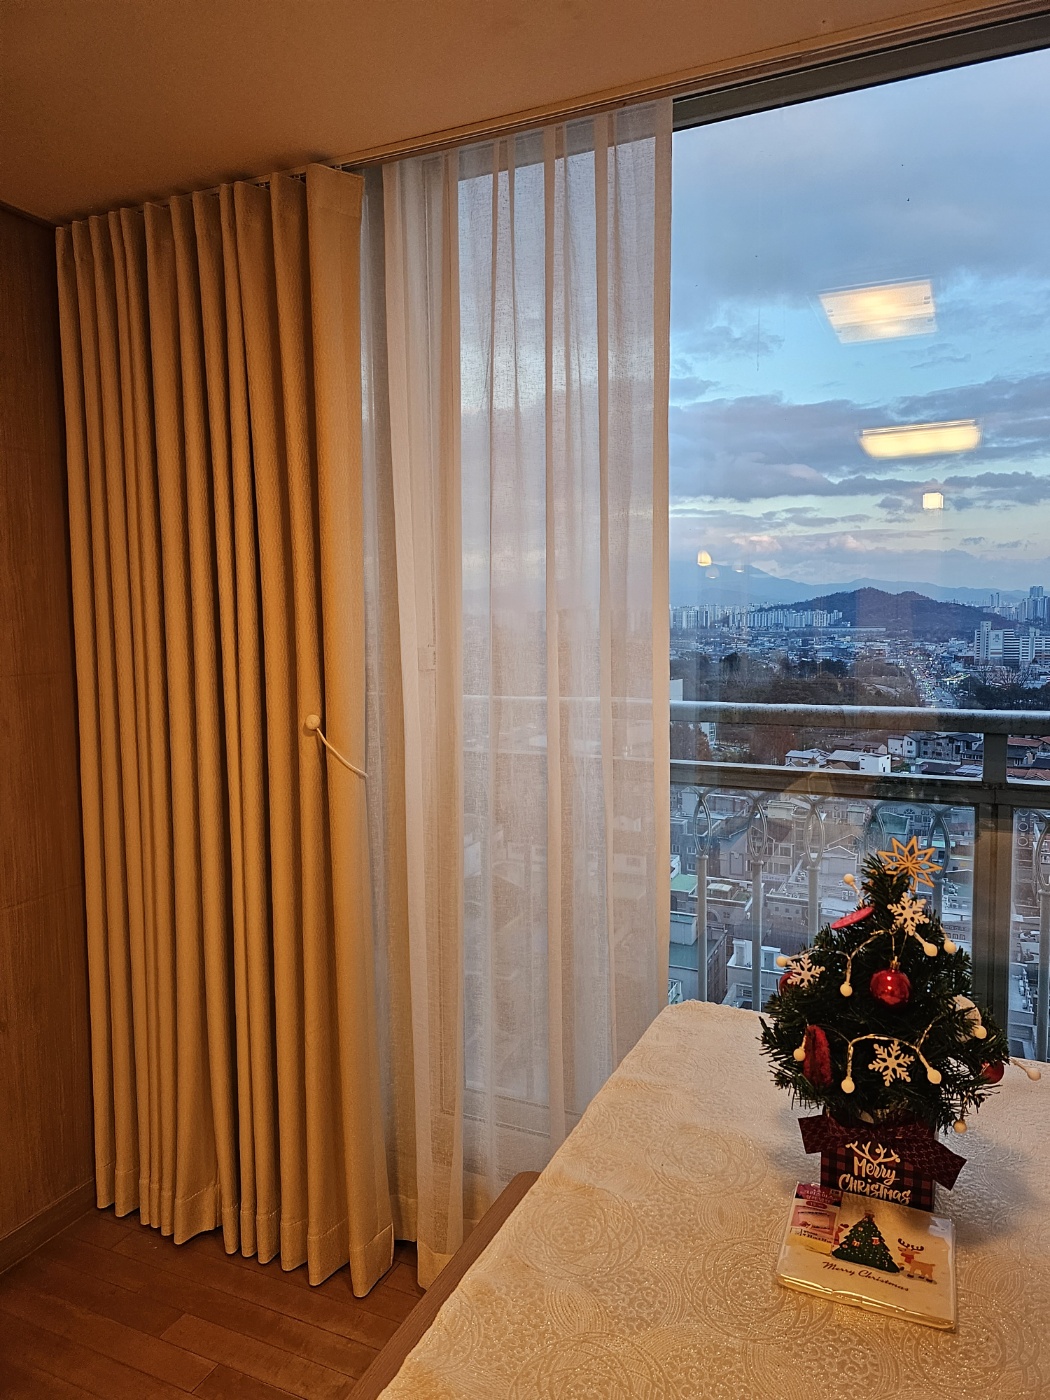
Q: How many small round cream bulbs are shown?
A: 11